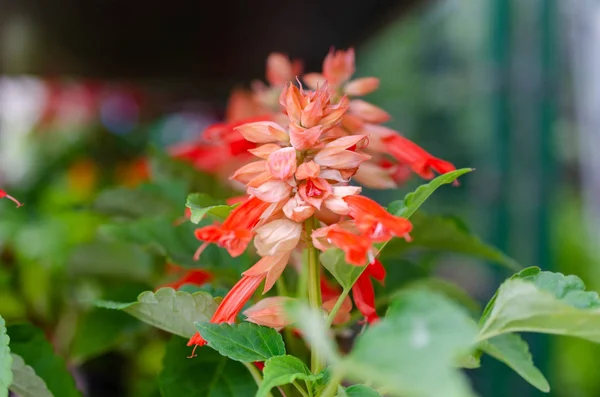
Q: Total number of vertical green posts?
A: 2